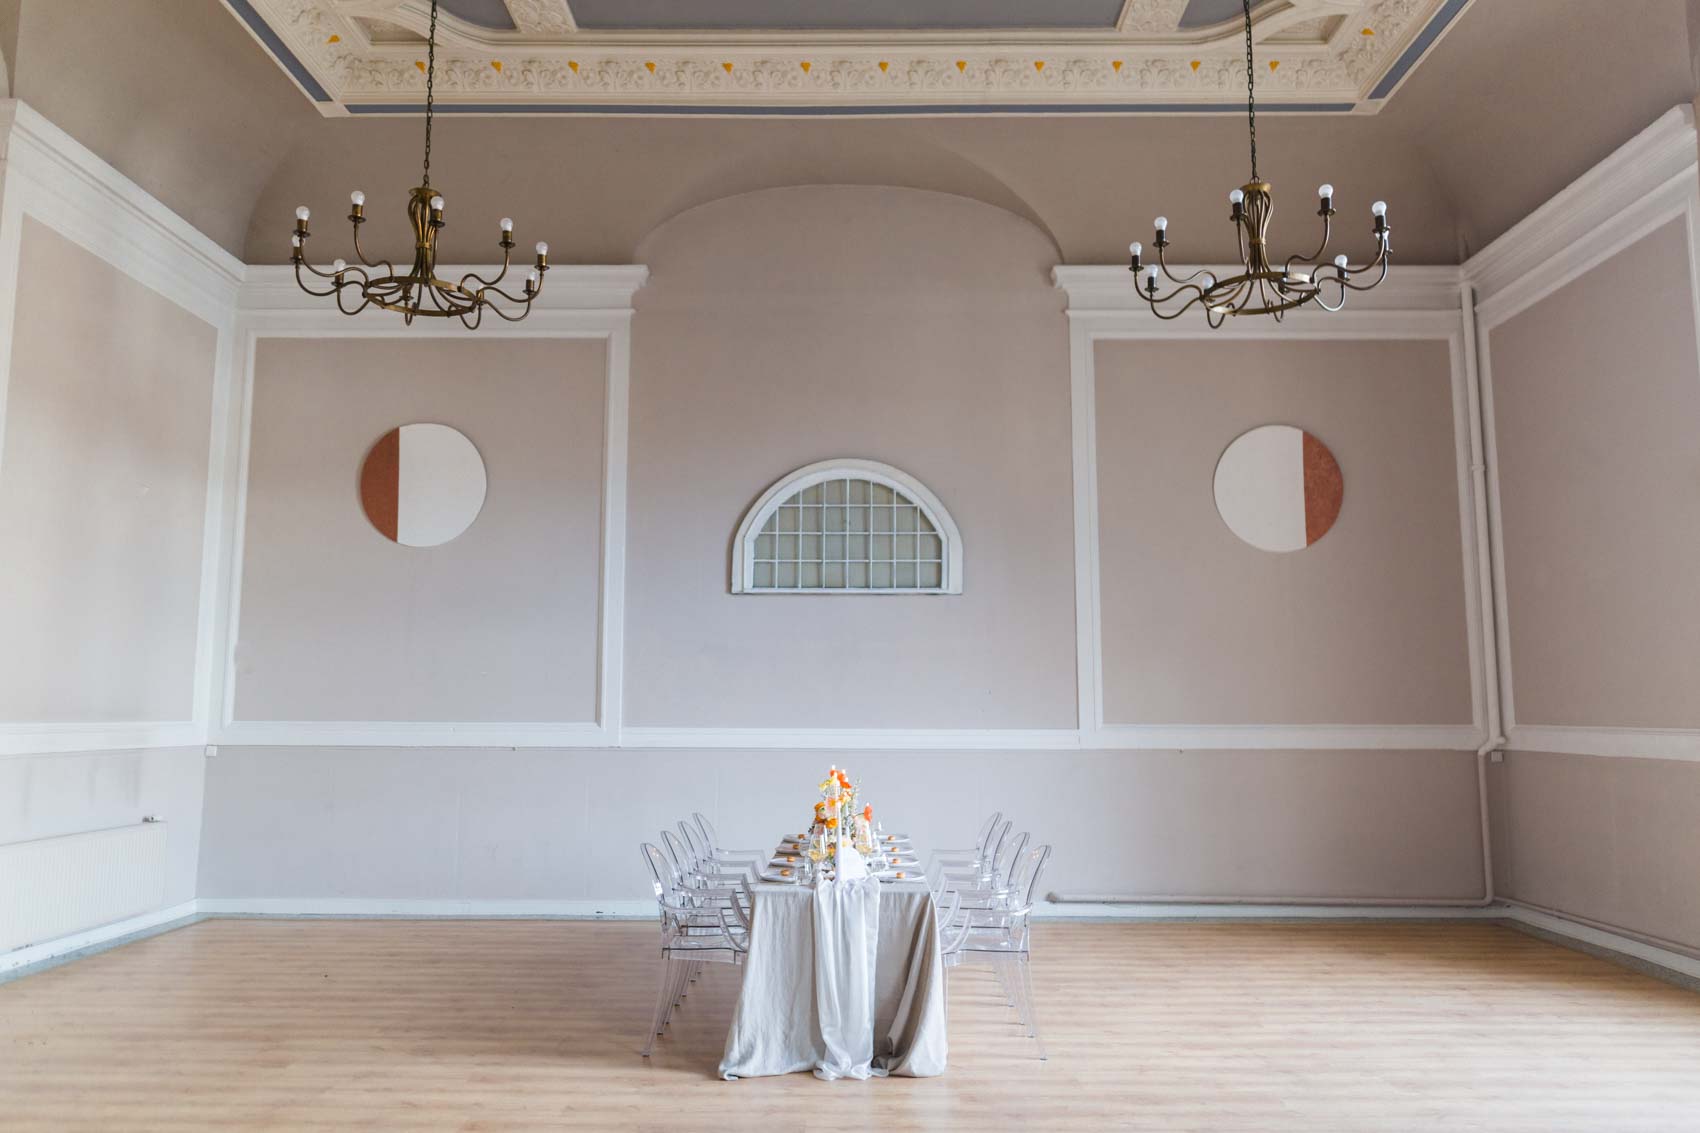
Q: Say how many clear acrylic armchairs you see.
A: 8